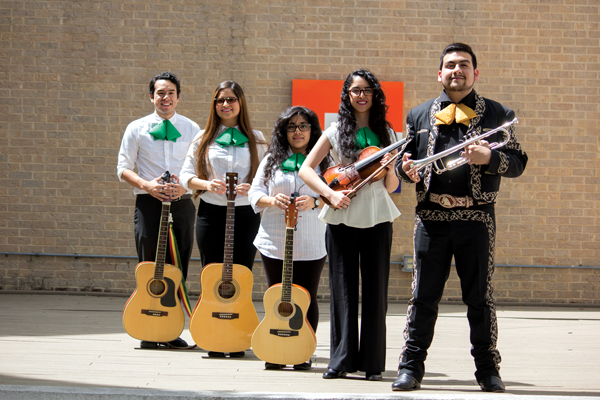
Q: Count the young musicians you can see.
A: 5